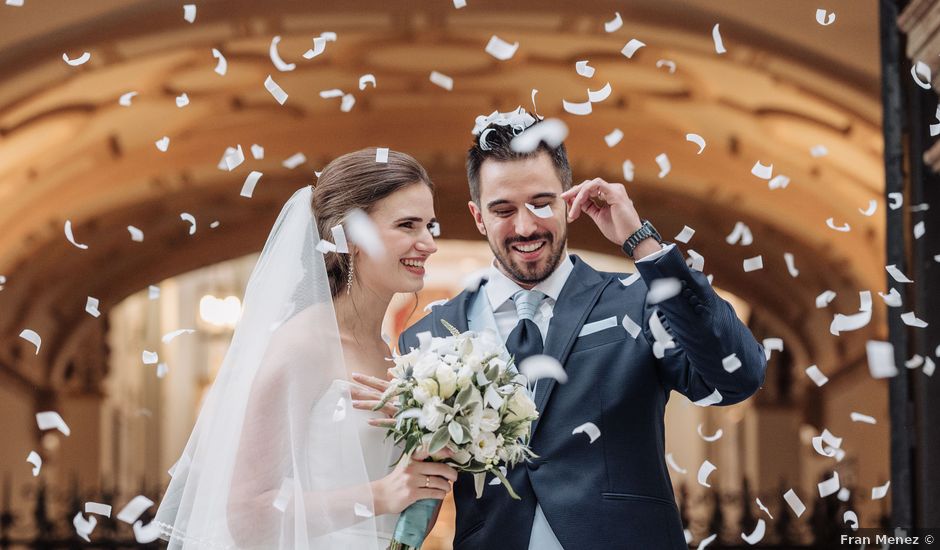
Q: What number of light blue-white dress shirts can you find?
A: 1